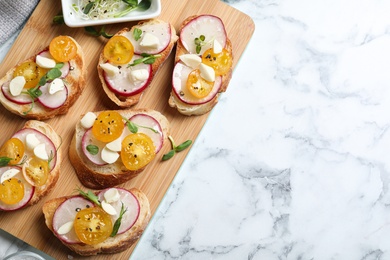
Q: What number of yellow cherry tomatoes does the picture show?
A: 11